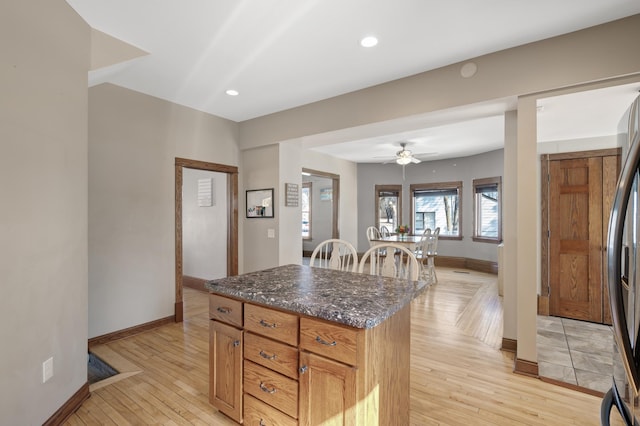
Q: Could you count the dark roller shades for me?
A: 3